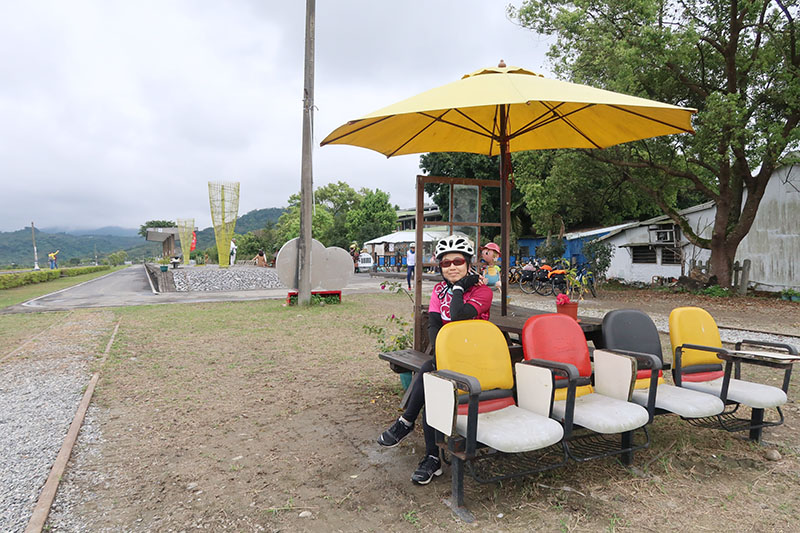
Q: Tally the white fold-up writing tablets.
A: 4